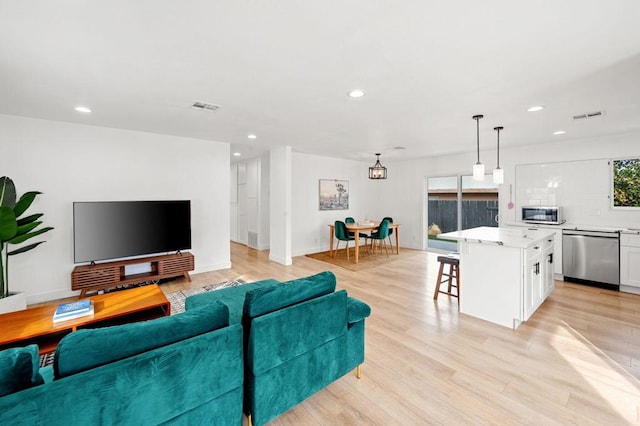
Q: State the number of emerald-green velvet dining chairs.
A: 4